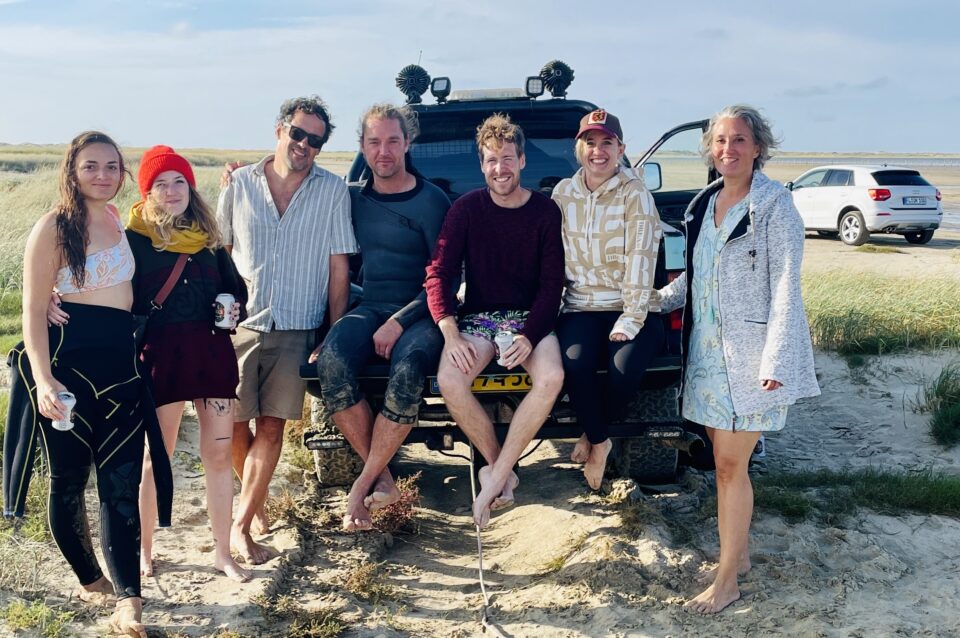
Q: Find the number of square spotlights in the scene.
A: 2